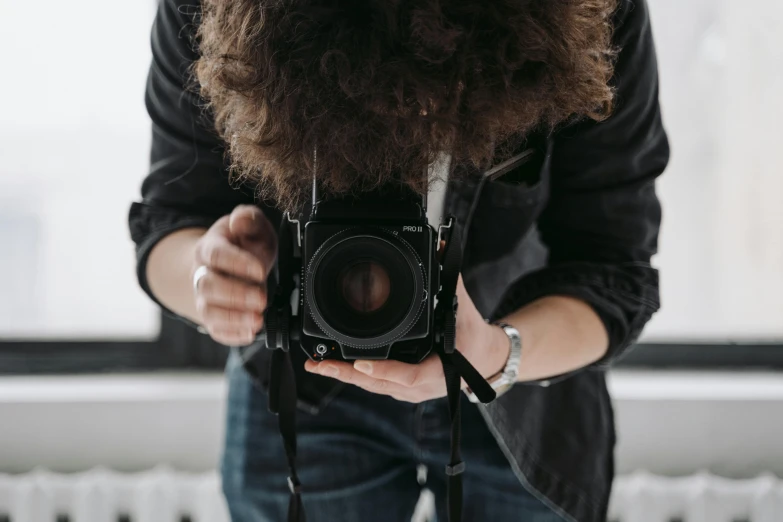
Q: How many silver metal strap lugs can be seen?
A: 2